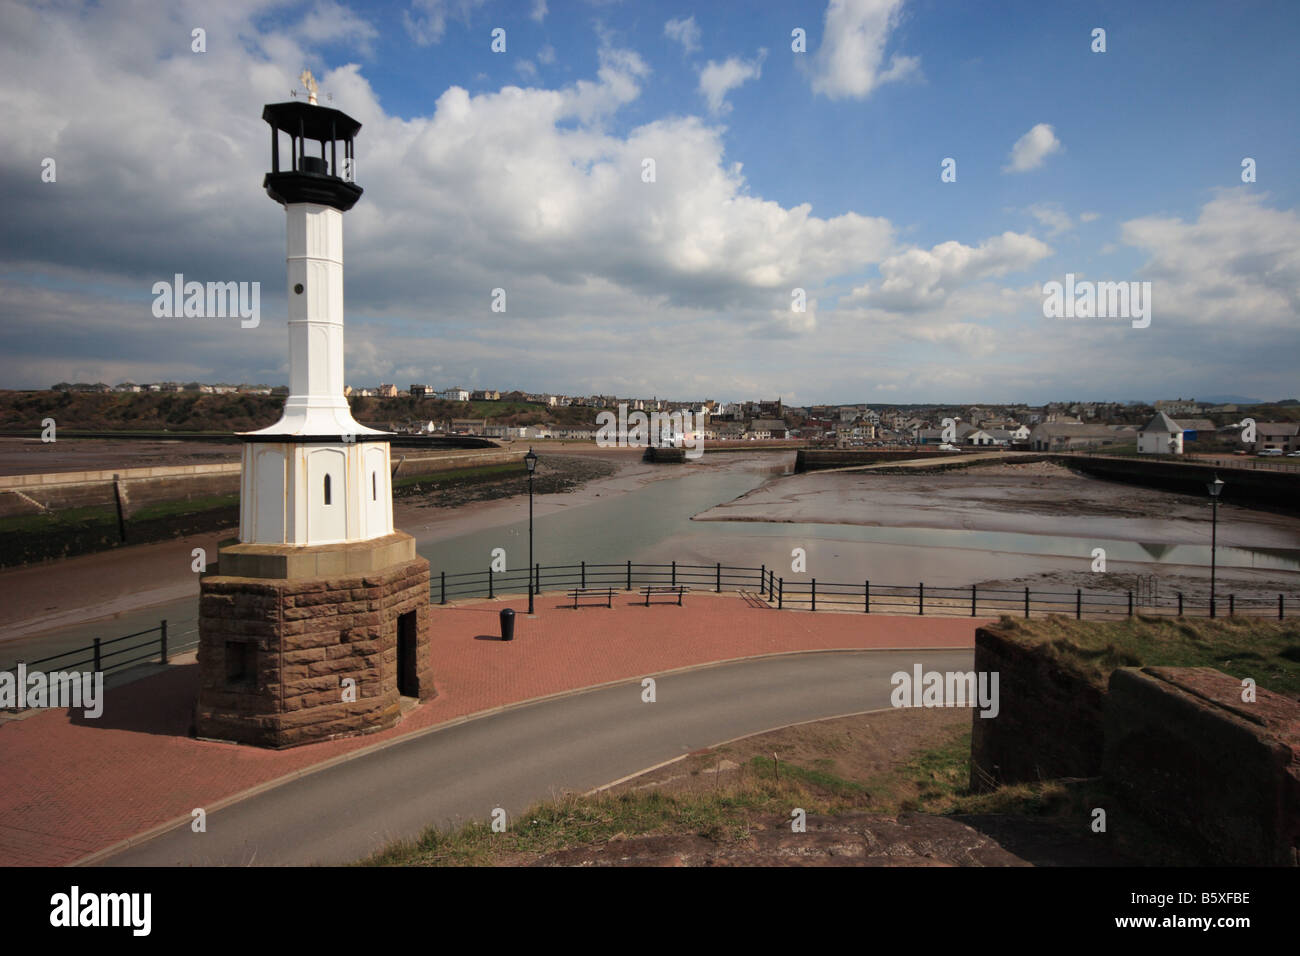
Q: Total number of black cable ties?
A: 0